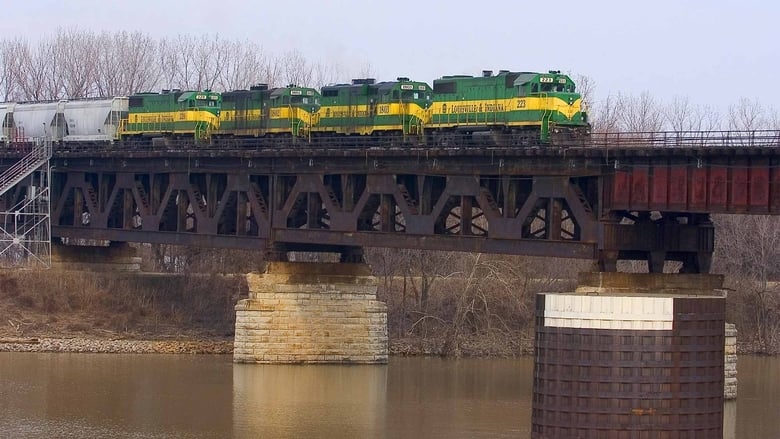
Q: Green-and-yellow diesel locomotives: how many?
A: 4